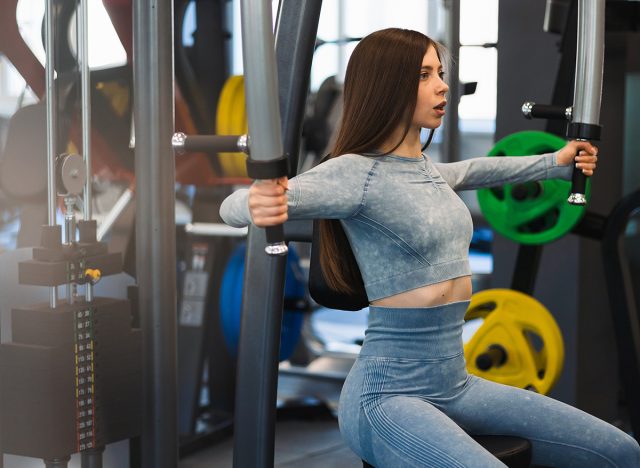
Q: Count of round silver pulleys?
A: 1